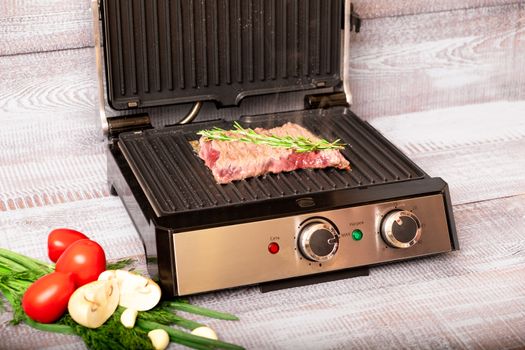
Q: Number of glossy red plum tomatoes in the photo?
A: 3